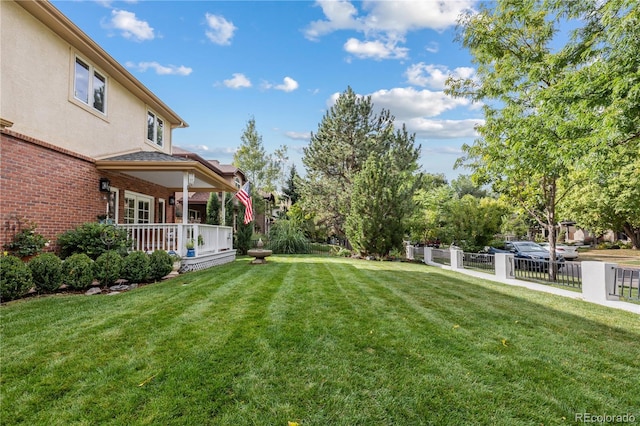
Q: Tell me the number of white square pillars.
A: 5